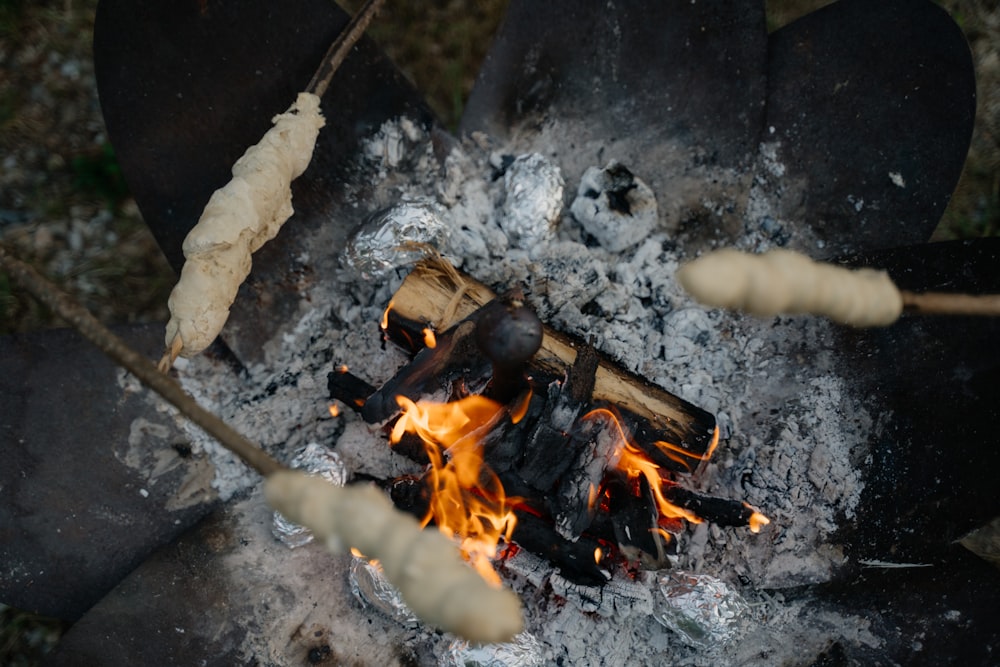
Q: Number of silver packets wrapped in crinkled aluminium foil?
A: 6